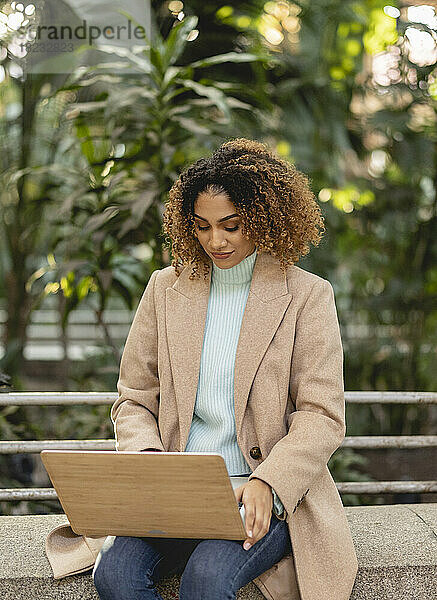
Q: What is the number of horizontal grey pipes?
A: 3